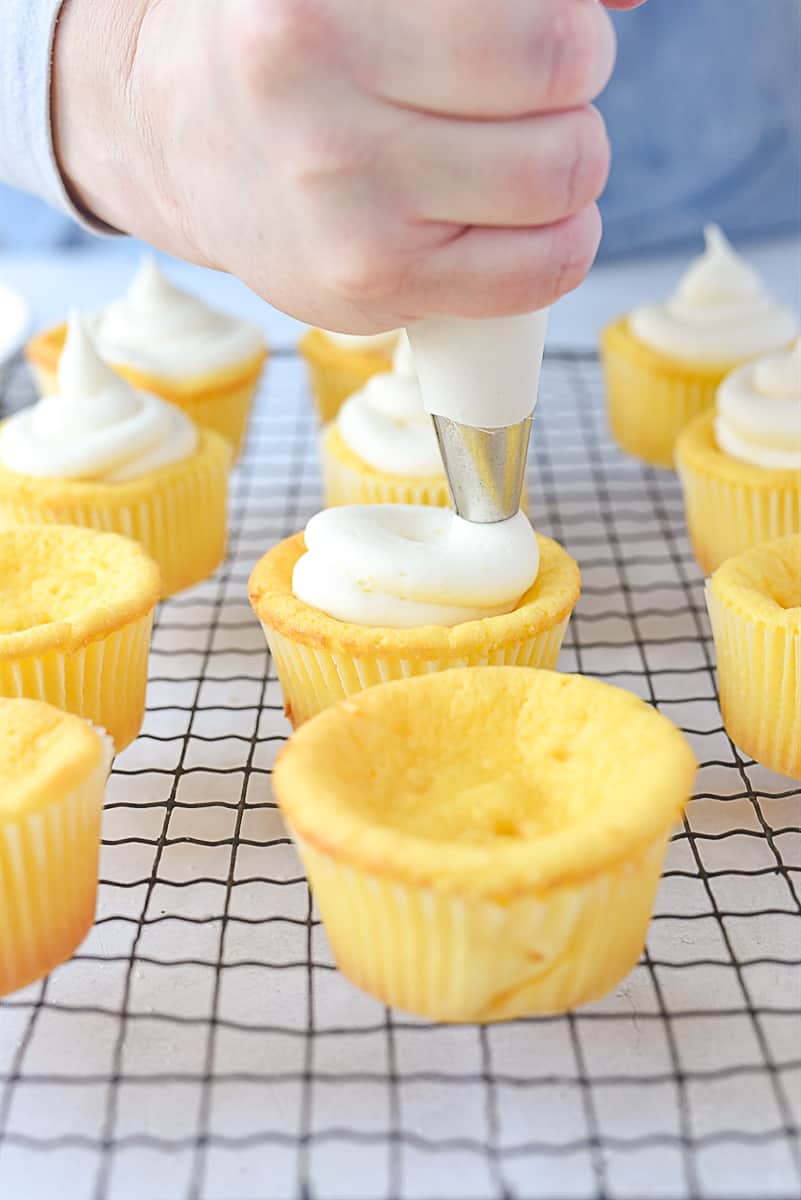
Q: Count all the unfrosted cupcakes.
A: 4